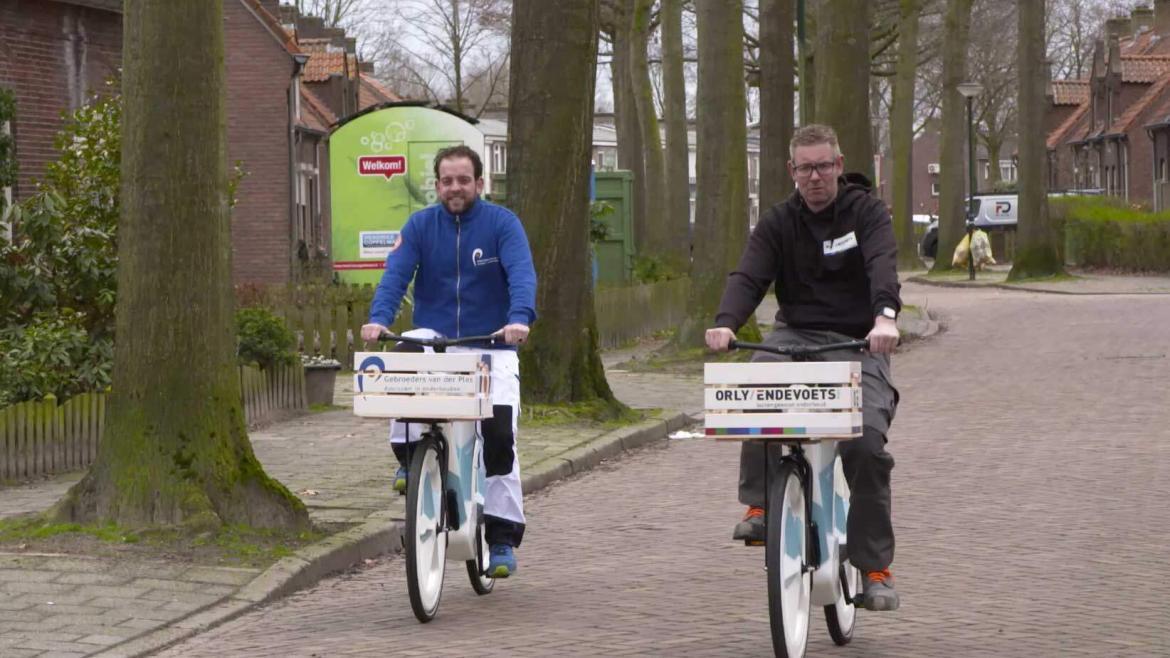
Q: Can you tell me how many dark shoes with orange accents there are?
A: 2